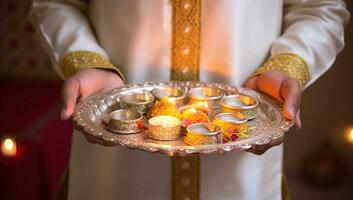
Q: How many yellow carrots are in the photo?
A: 0